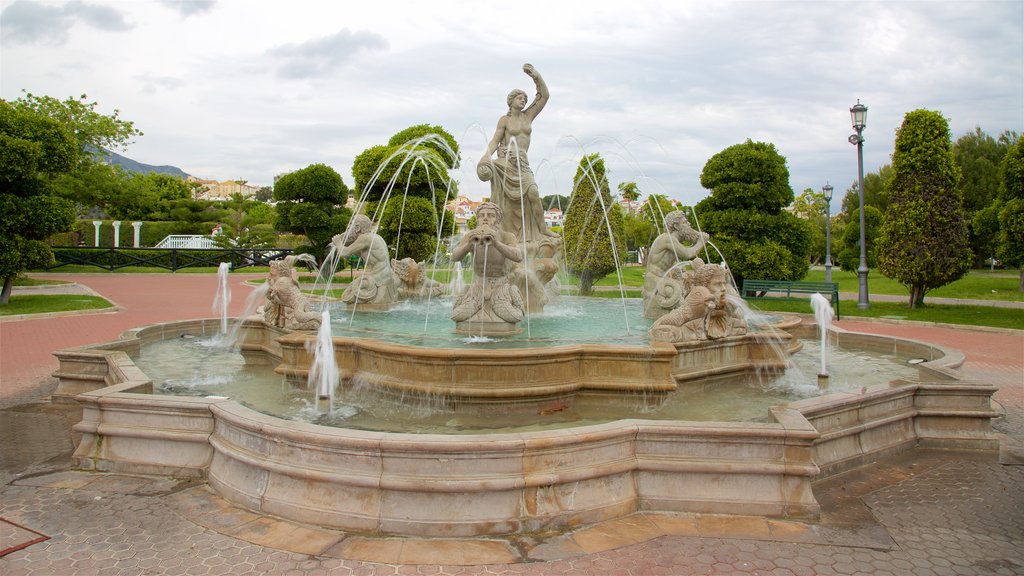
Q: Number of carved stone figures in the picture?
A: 7